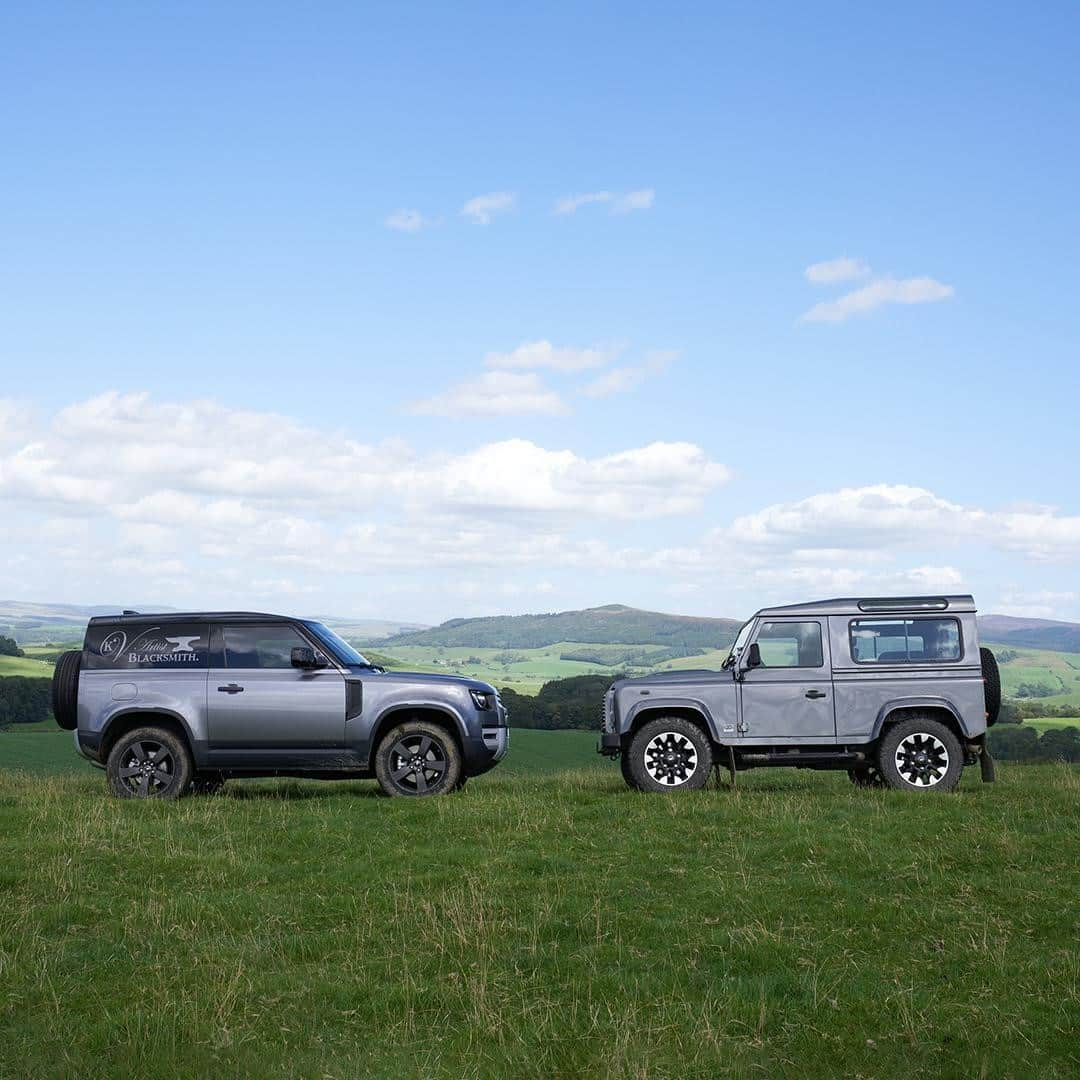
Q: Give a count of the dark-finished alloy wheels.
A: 2